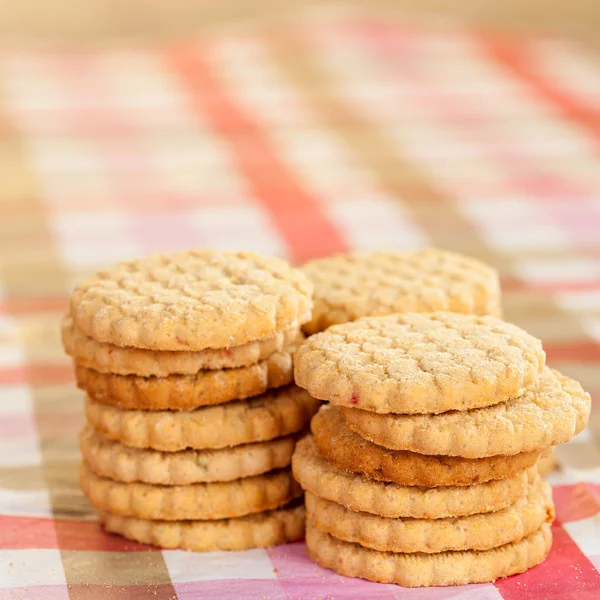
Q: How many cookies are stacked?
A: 14